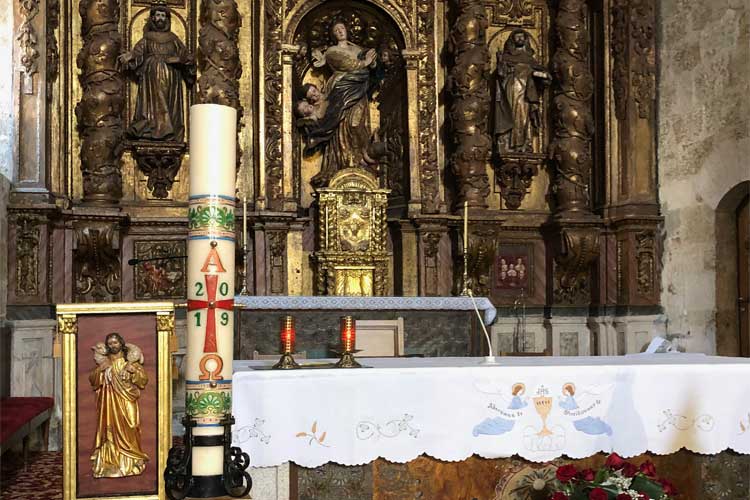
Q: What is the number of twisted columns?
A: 4